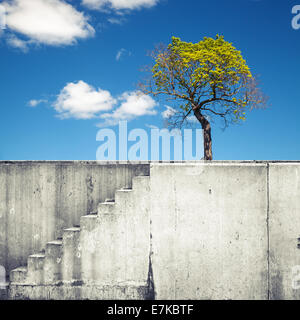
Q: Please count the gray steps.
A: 8